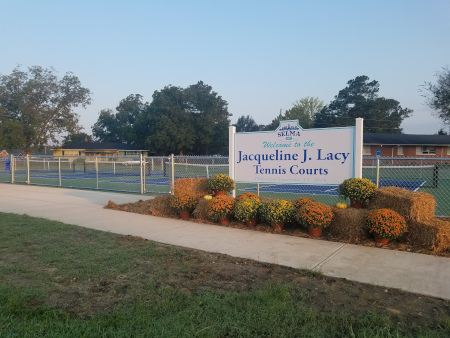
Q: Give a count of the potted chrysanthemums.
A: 10